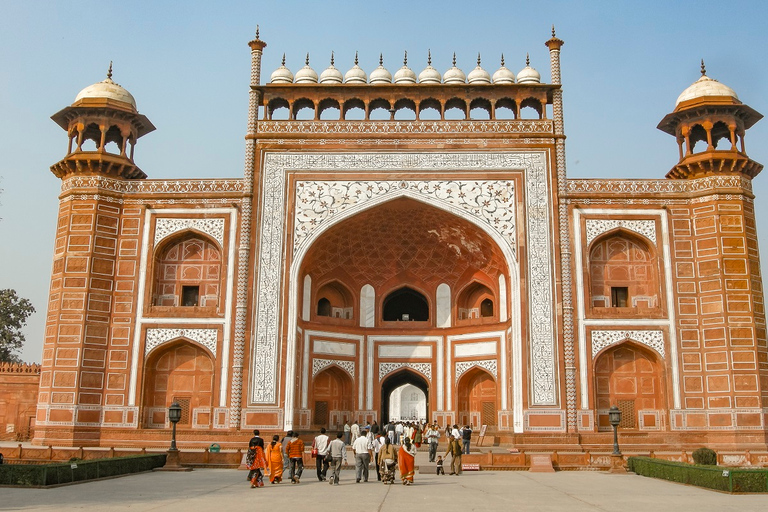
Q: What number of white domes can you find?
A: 13